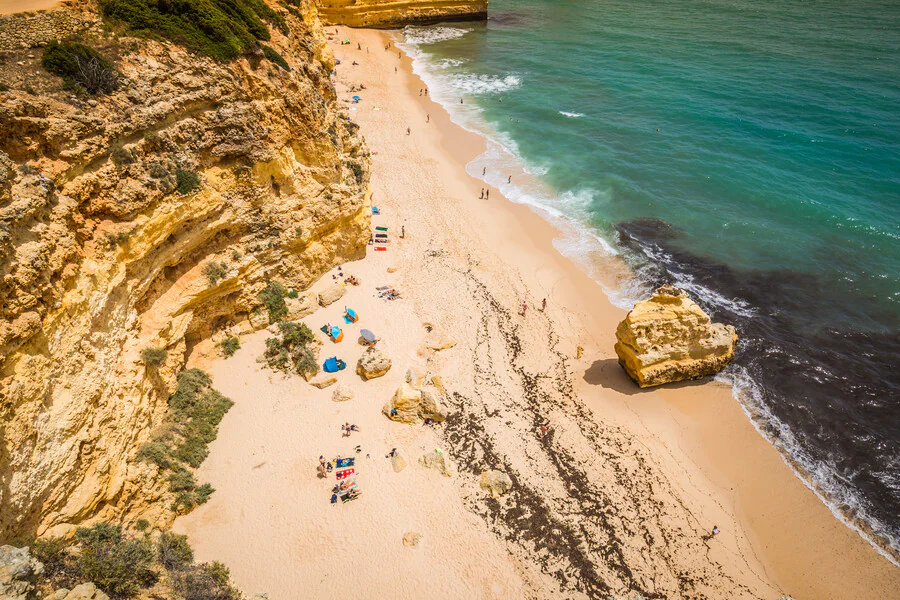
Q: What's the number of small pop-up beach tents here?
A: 1